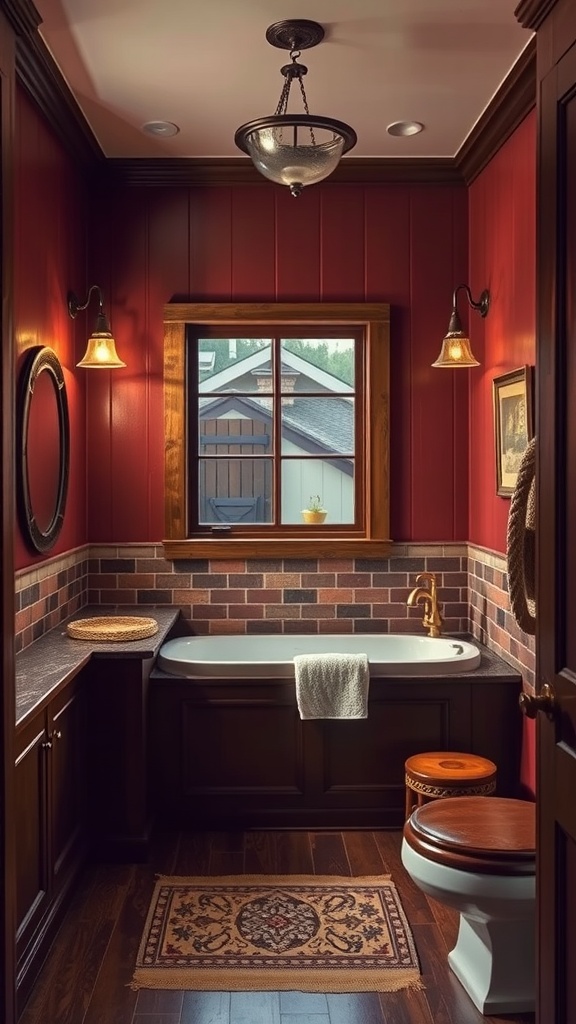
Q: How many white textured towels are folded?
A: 1